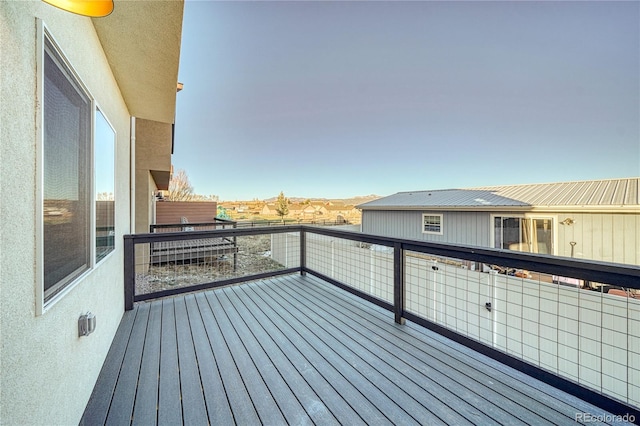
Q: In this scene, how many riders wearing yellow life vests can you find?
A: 0